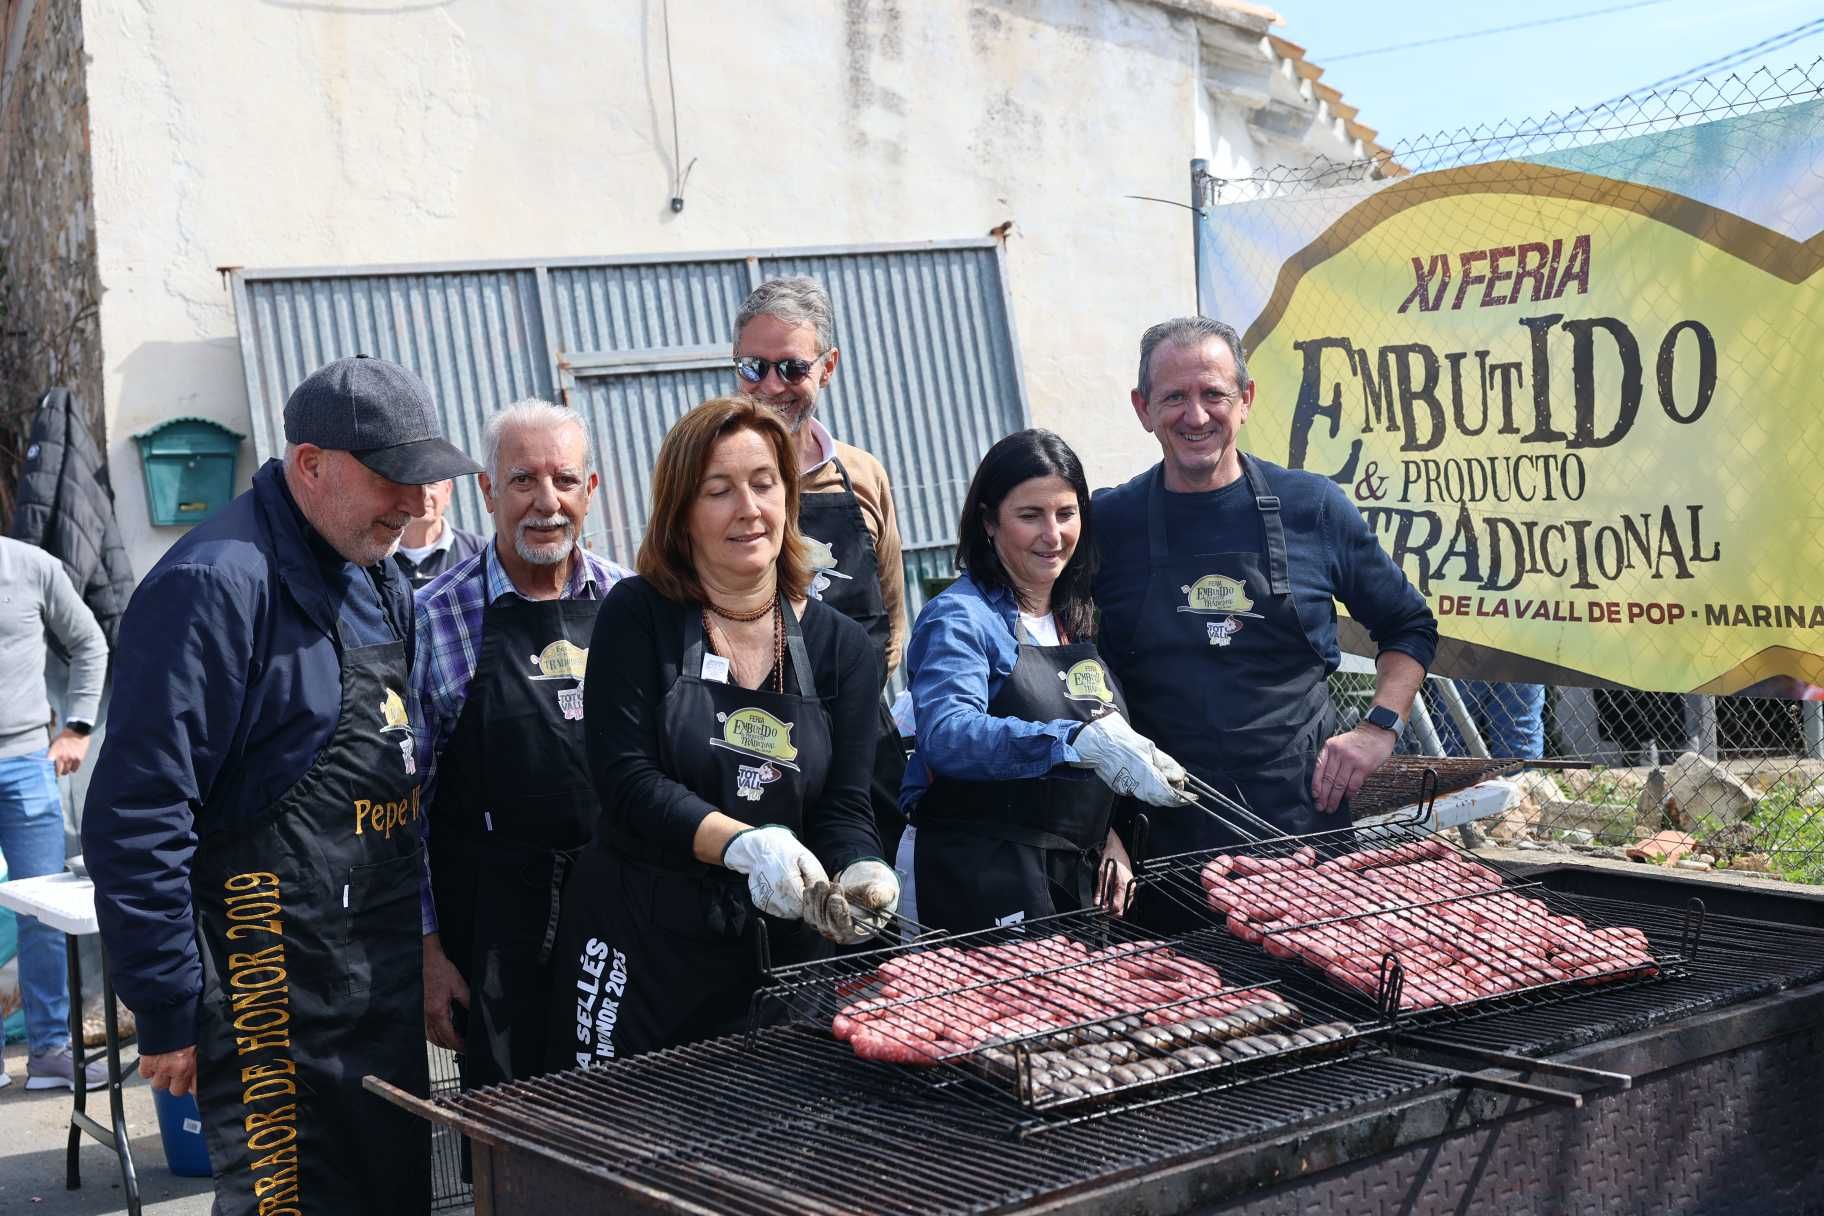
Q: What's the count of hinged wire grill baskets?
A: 2